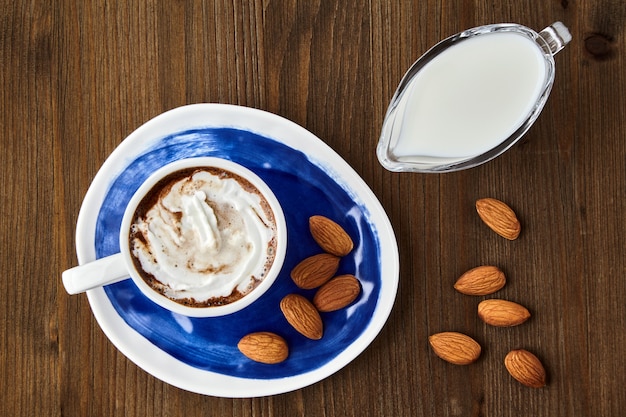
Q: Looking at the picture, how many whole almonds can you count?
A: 10